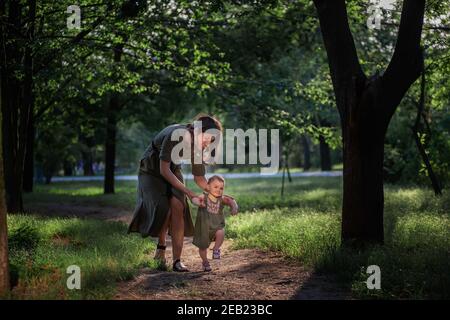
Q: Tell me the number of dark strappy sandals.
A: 2